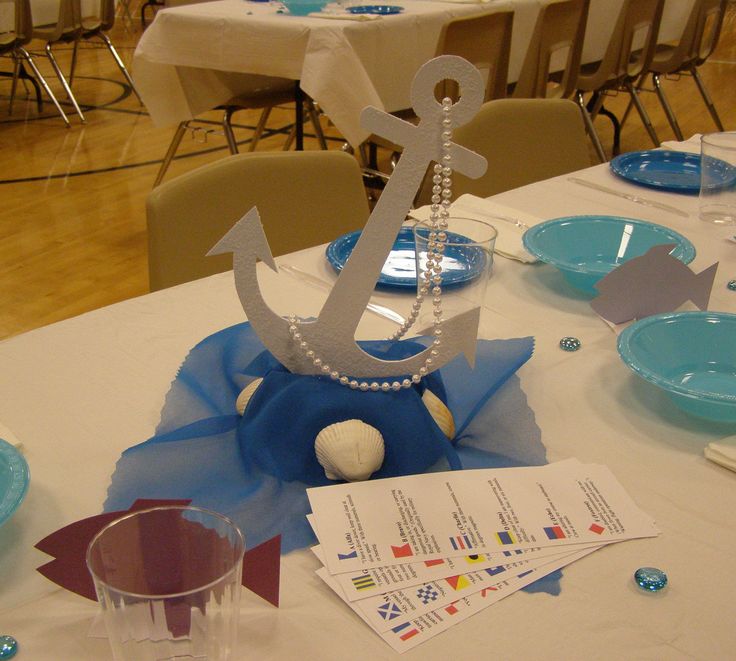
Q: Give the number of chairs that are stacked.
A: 0